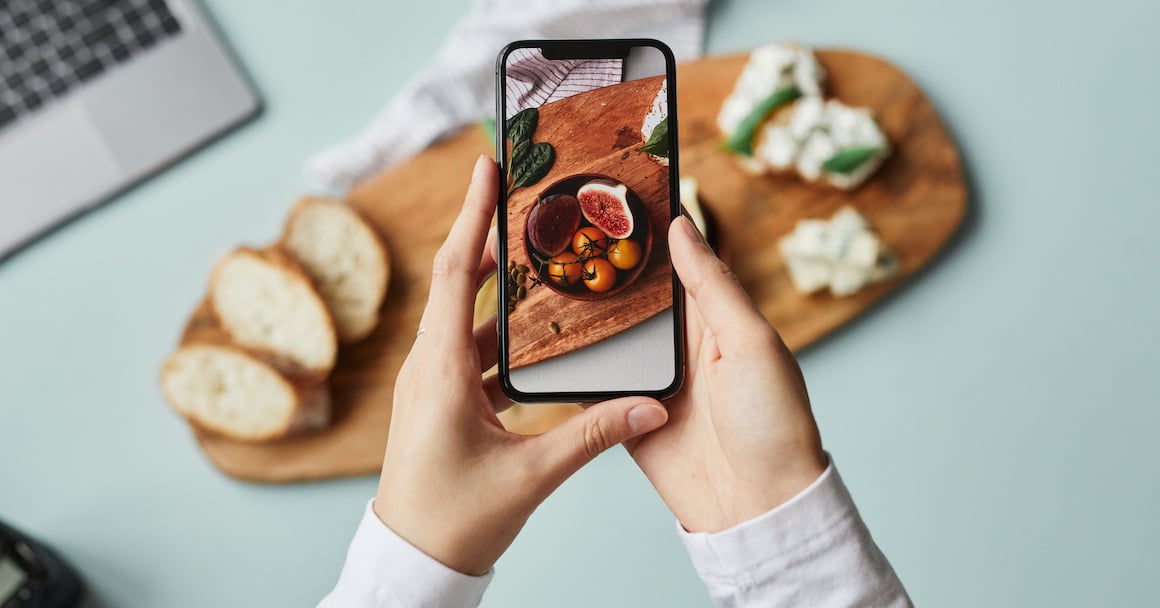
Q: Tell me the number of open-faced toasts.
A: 2